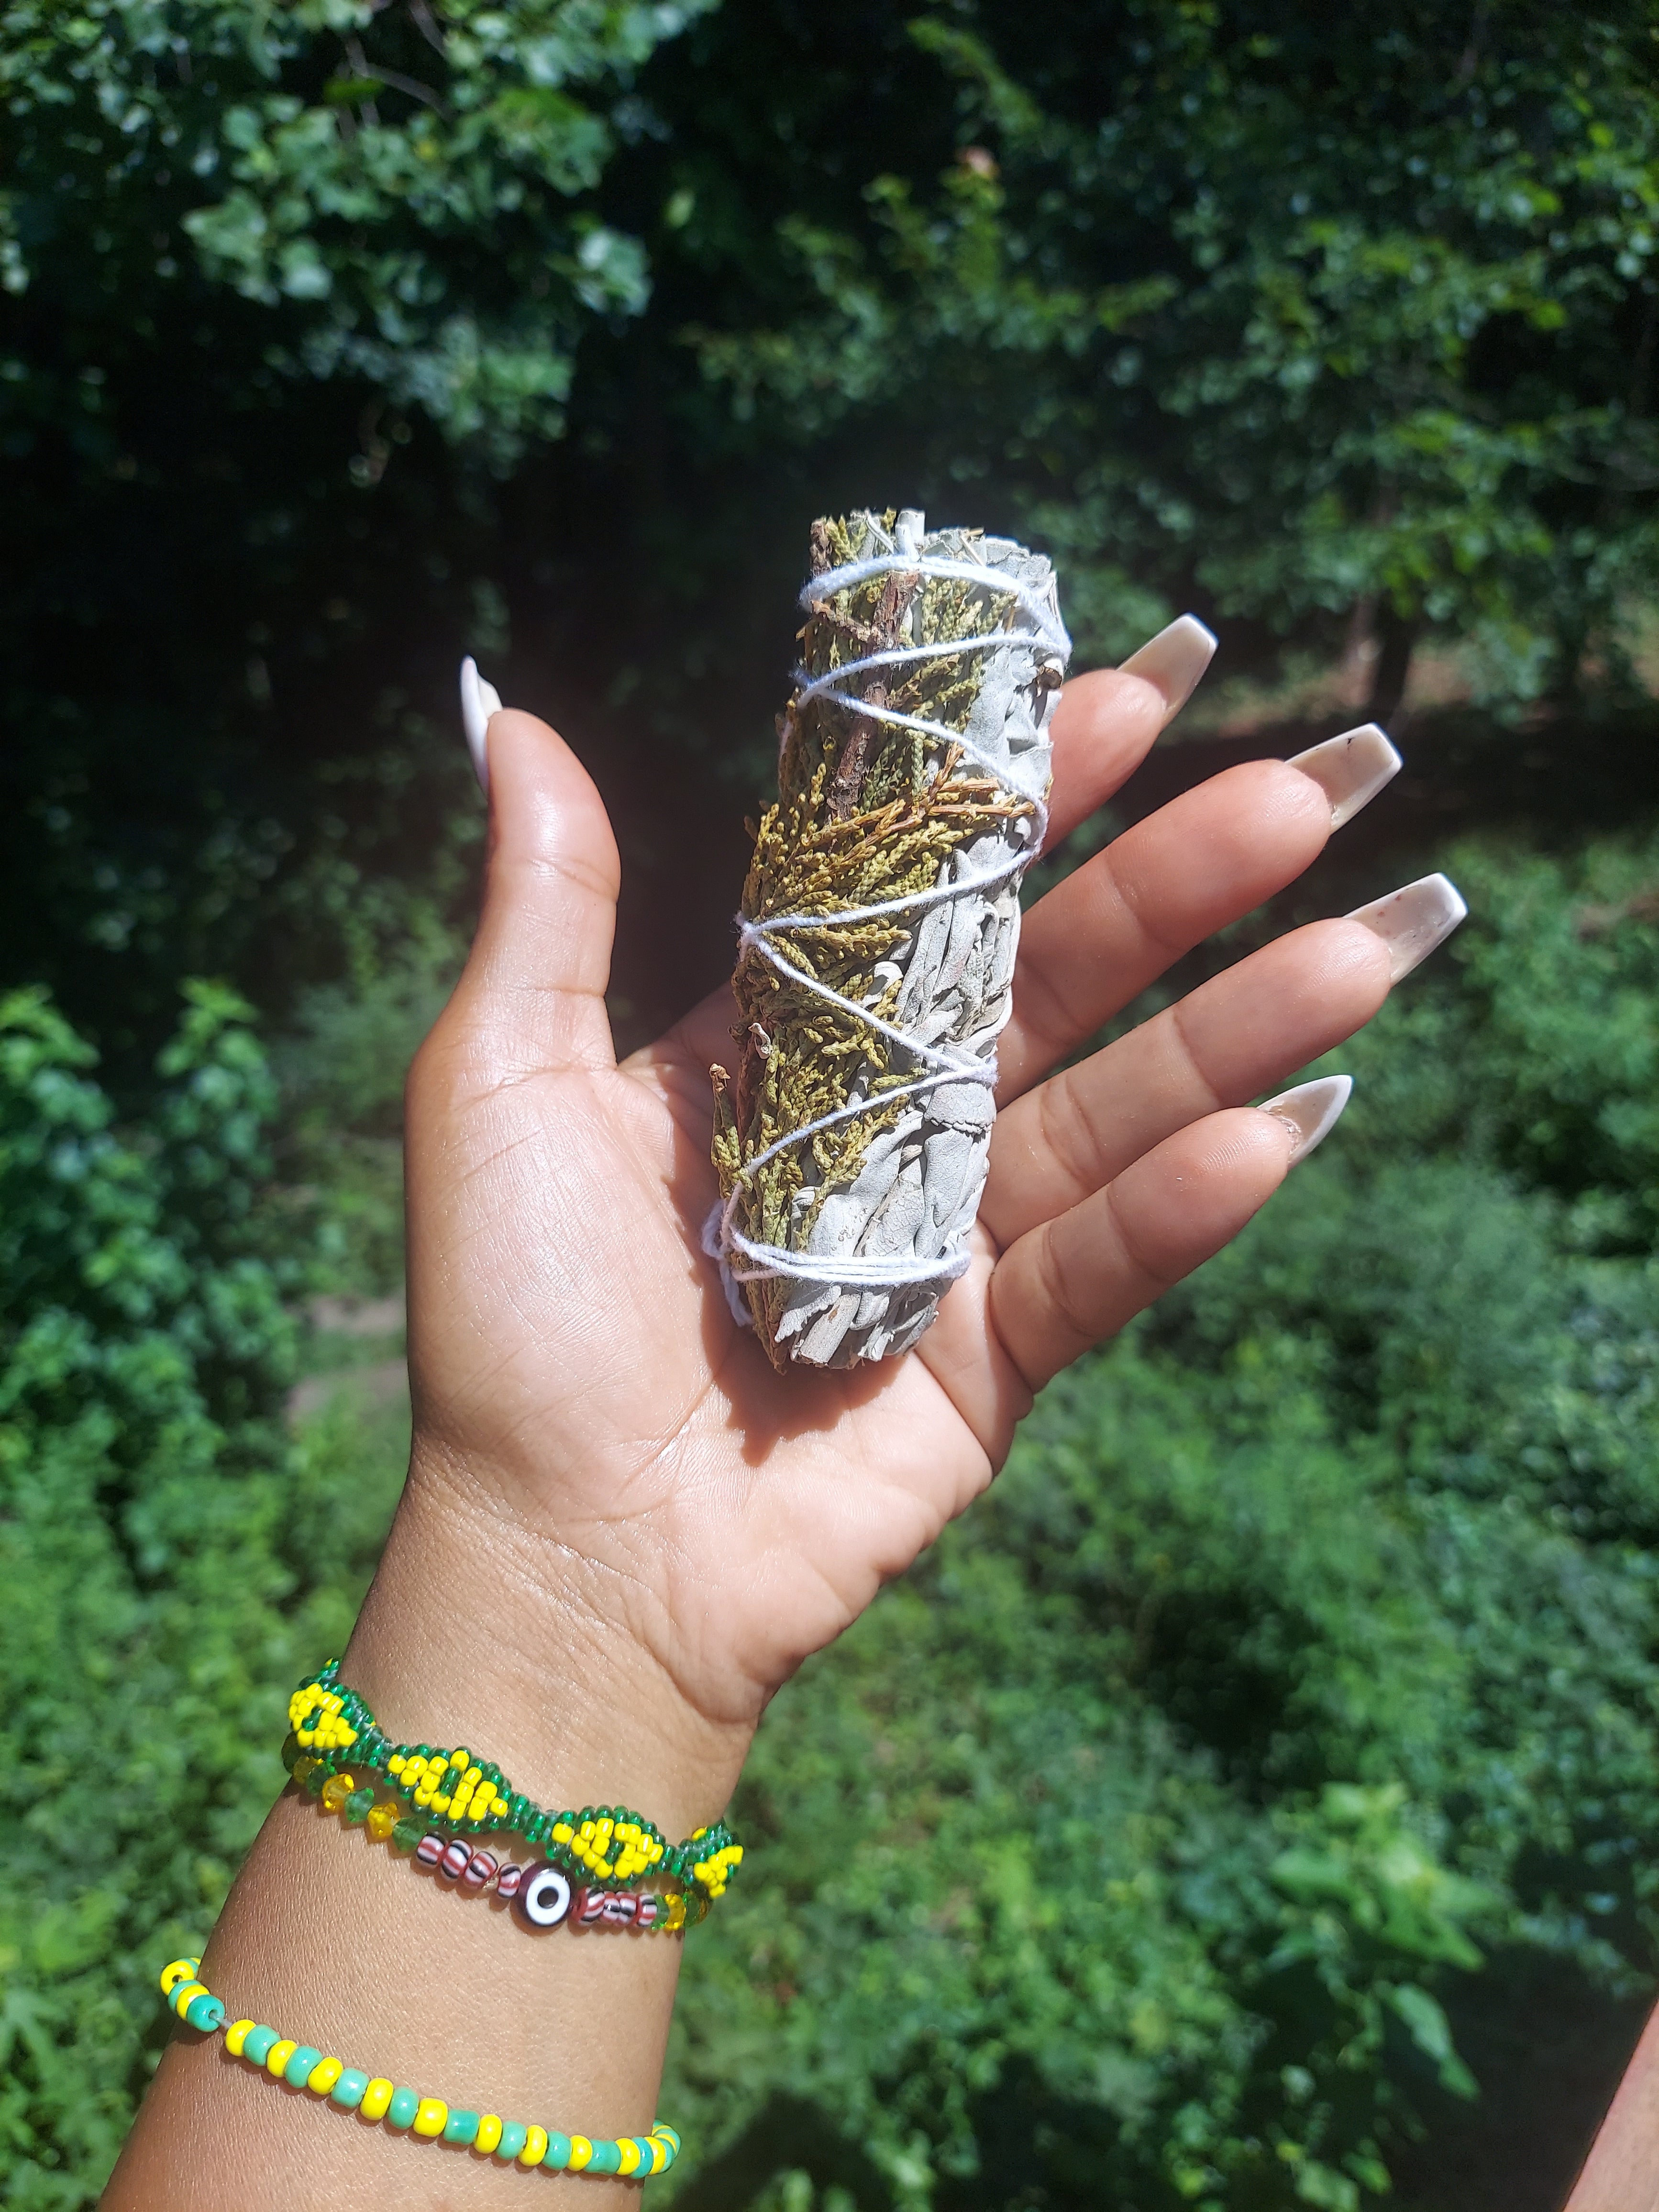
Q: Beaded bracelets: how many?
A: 3